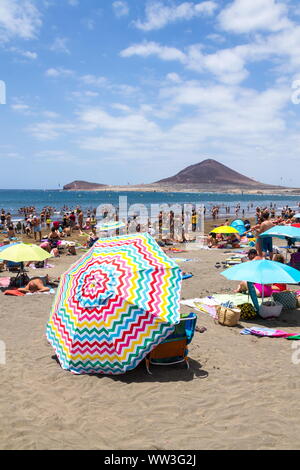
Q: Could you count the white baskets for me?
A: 1